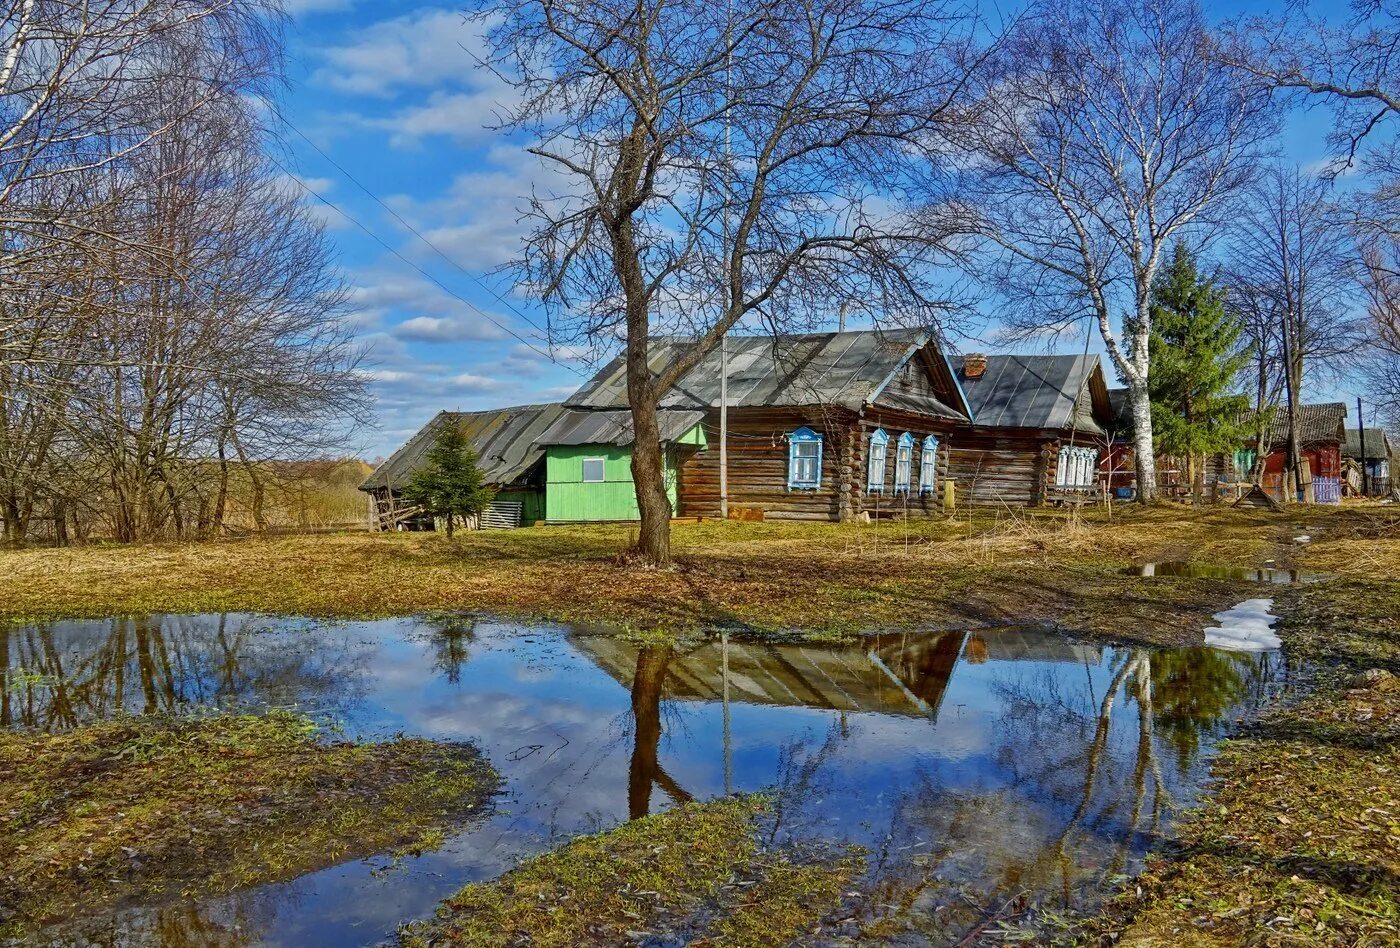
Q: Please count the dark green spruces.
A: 2